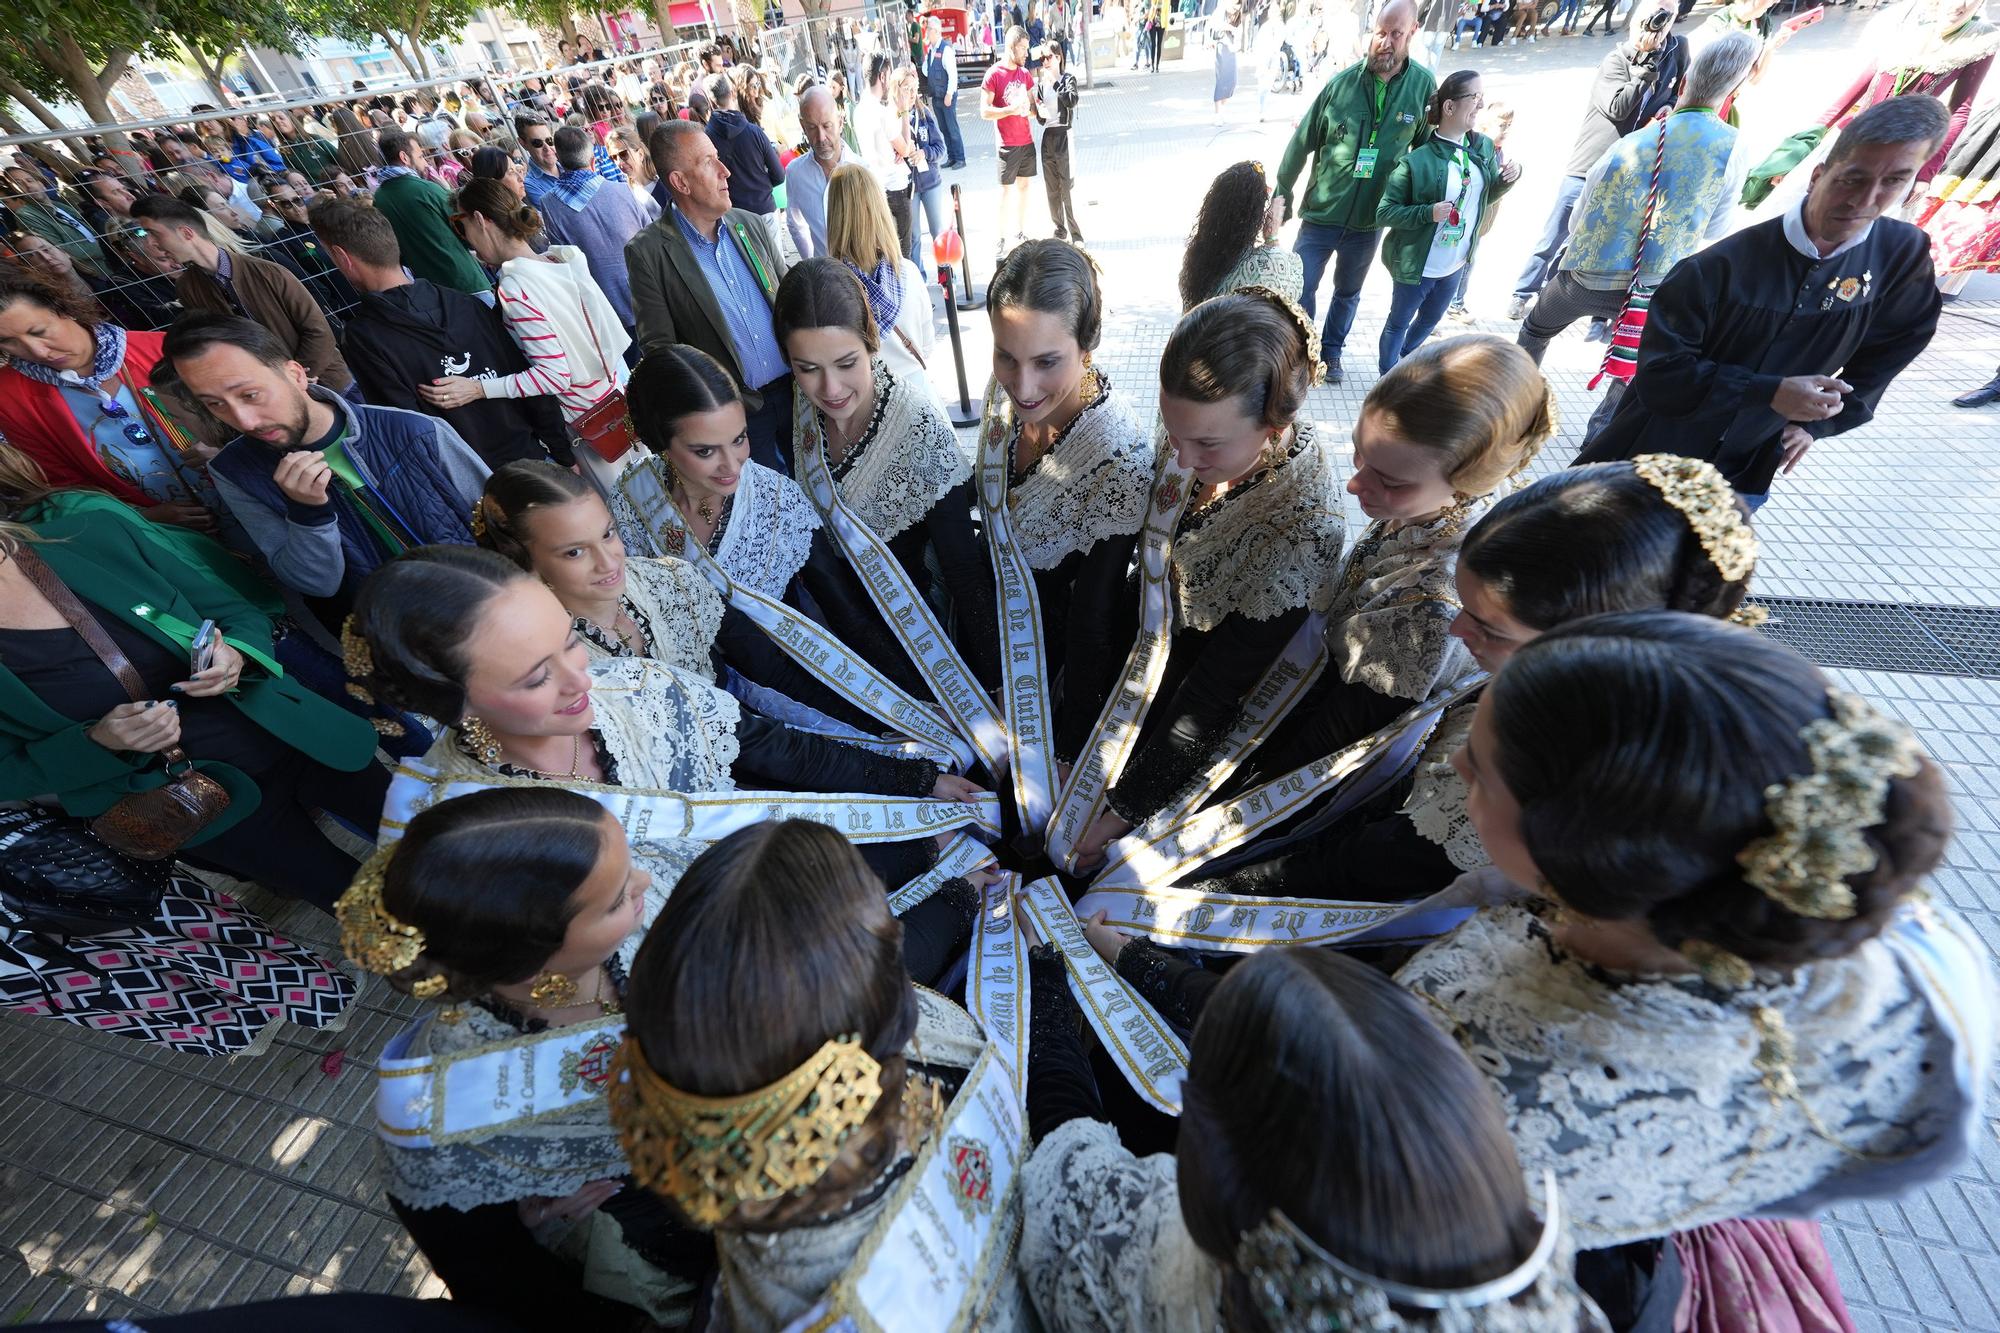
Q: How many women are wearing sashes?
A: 12